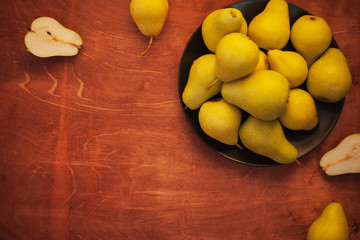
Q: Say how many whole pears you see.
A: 14